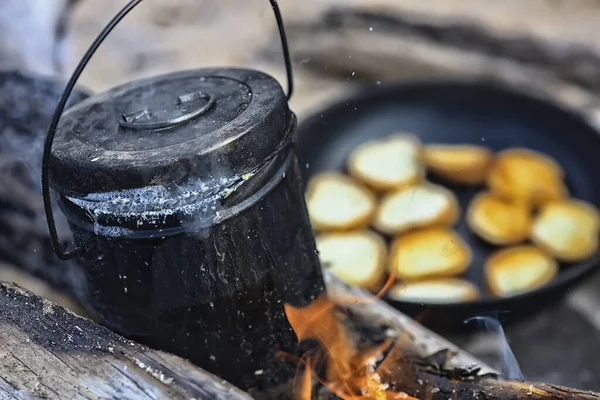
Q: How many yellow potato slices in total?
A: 11